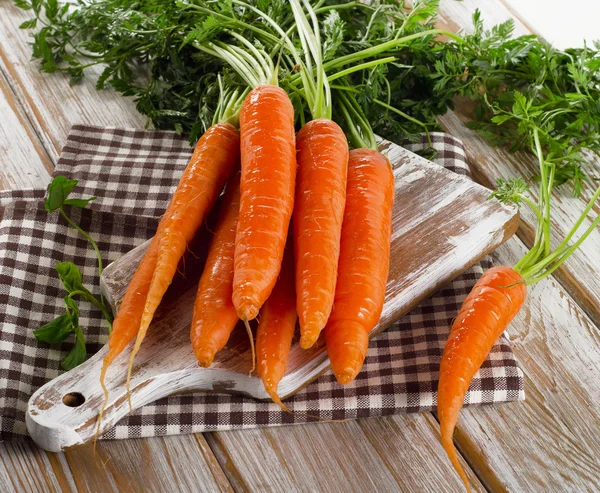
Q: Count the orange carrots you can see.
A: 8